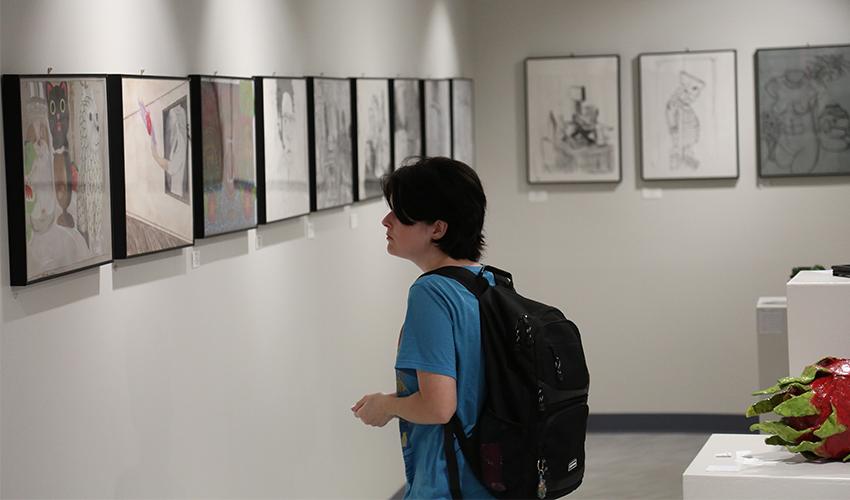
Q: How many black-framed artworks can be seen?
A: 12